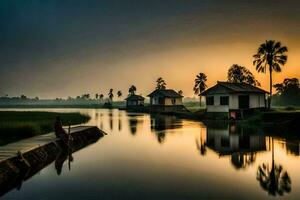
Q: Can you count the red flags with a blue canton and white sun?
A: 0